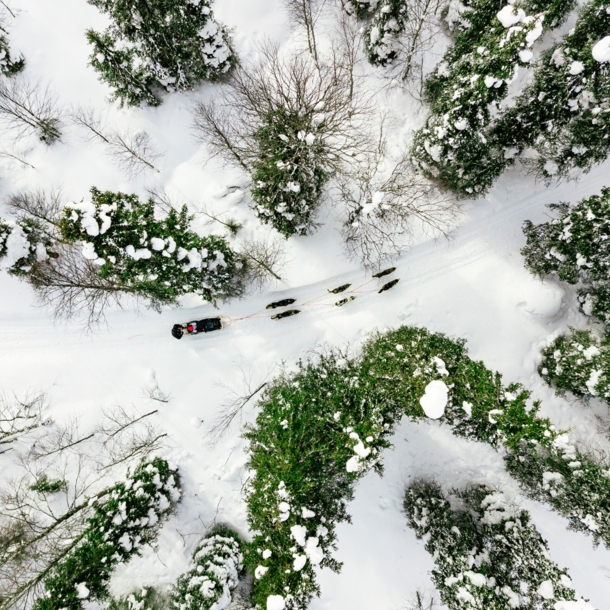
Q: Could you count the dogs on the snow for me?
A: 6